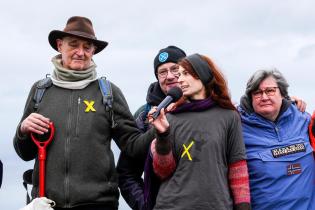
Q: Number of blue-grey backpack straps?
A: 2